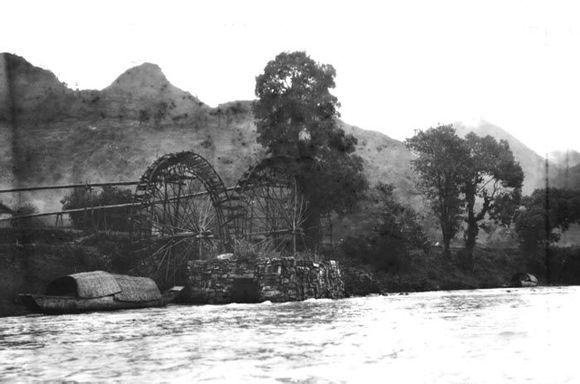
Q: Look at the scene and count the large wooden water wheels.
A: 2